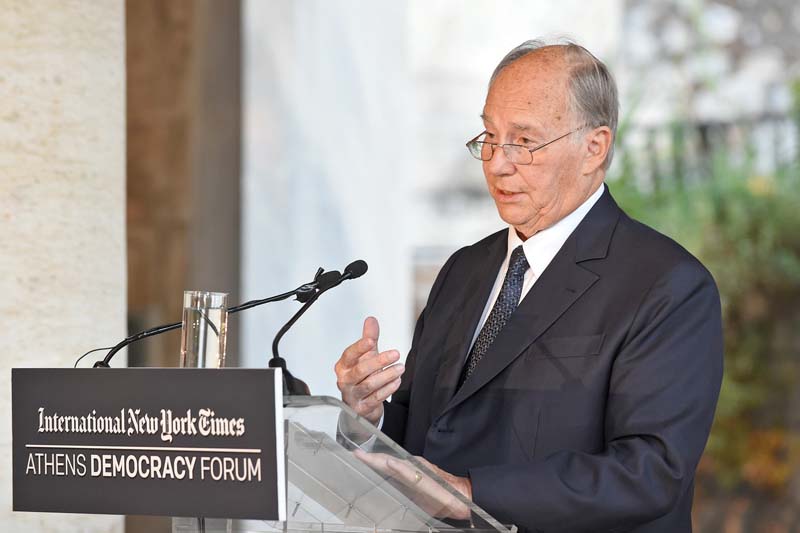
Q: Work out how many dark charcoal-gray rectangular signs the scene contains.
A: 1